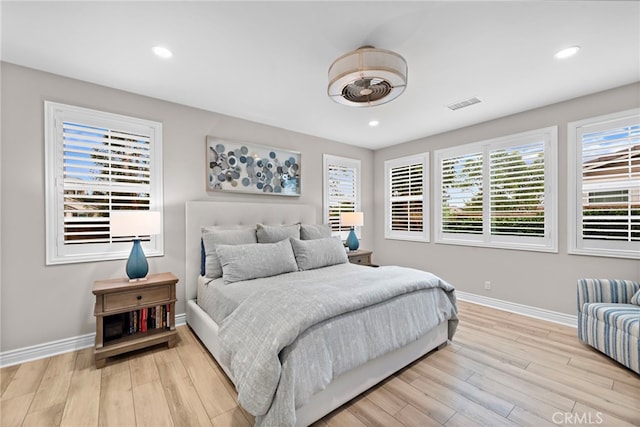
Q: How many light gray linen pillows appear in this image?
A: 5